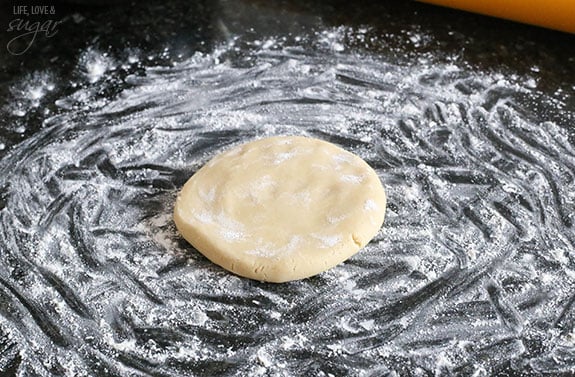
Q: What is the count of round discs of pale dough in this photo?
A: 1